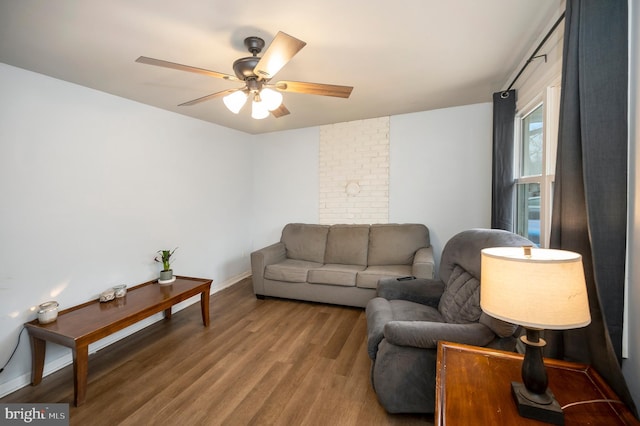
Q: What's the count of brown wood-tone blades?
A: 5